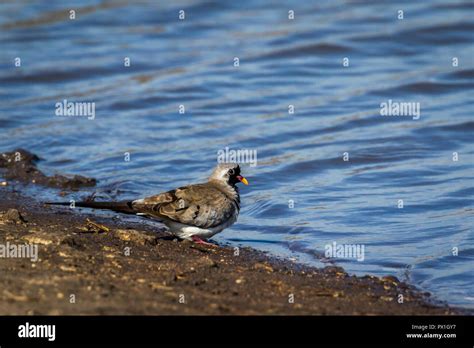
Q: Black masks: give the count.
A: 1